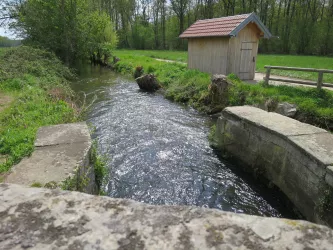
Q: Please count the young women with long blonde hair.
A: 0